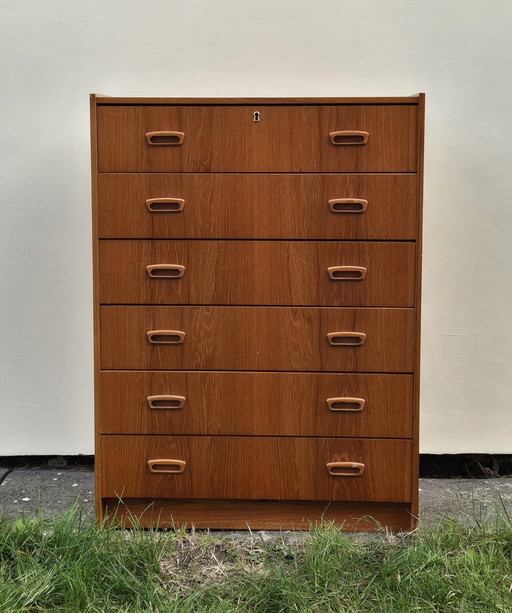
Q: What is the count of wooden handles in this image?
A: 12